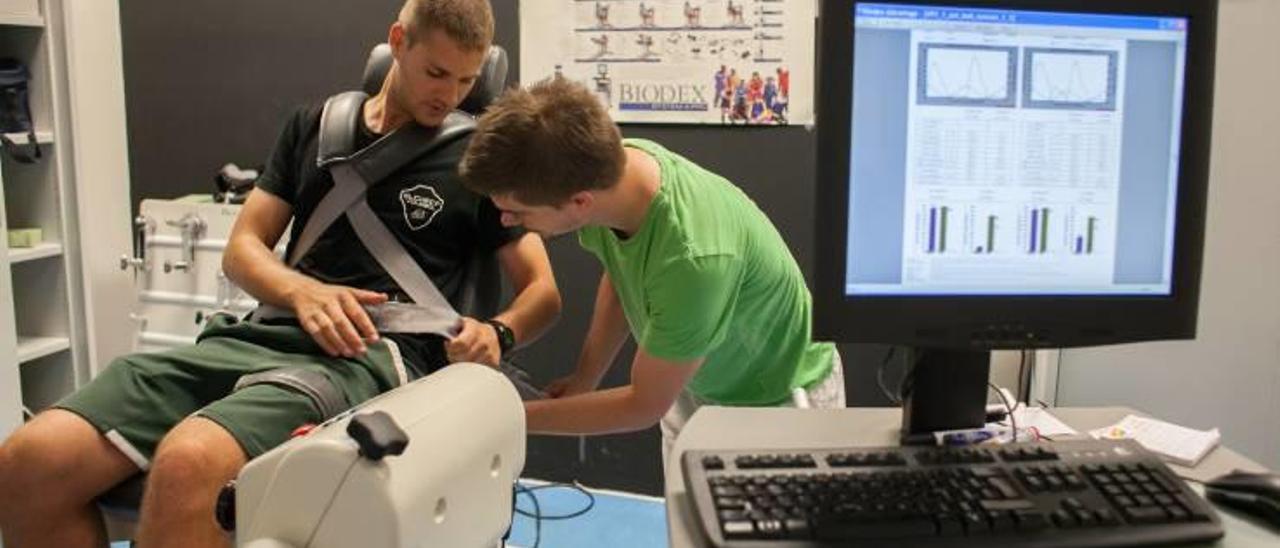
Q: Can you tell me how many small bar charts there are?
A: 4